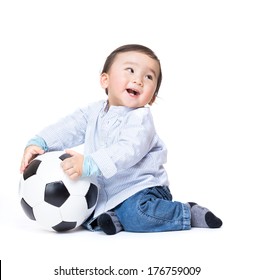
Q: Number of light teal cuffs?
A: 2